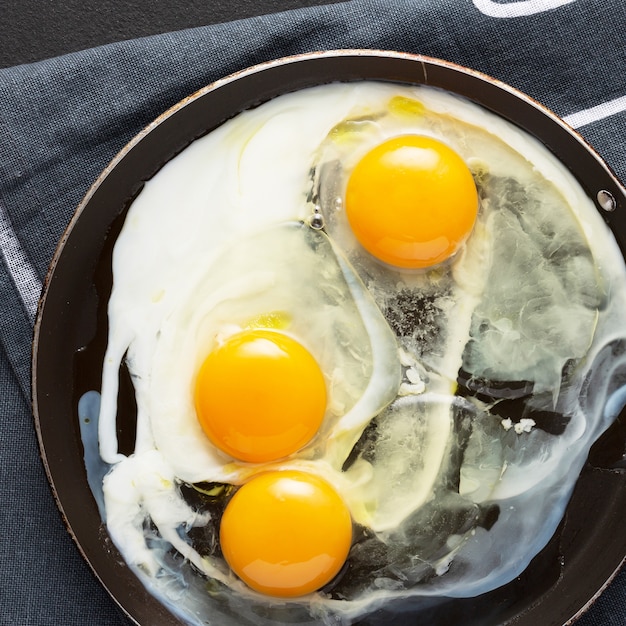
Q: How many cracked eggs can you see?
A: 3